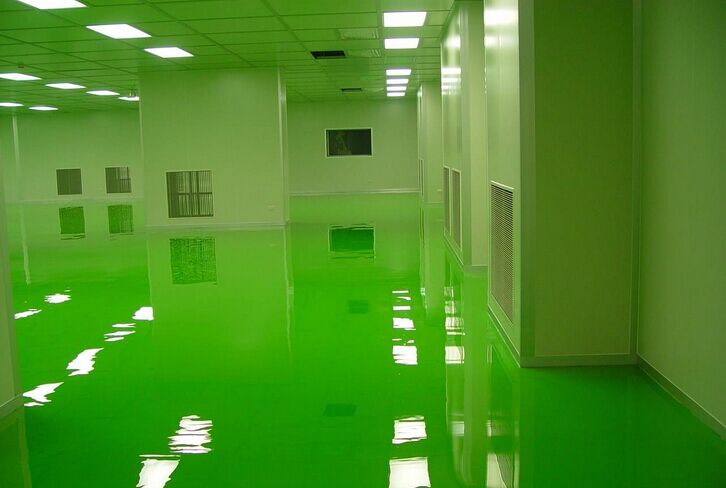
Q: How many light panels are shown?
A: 15